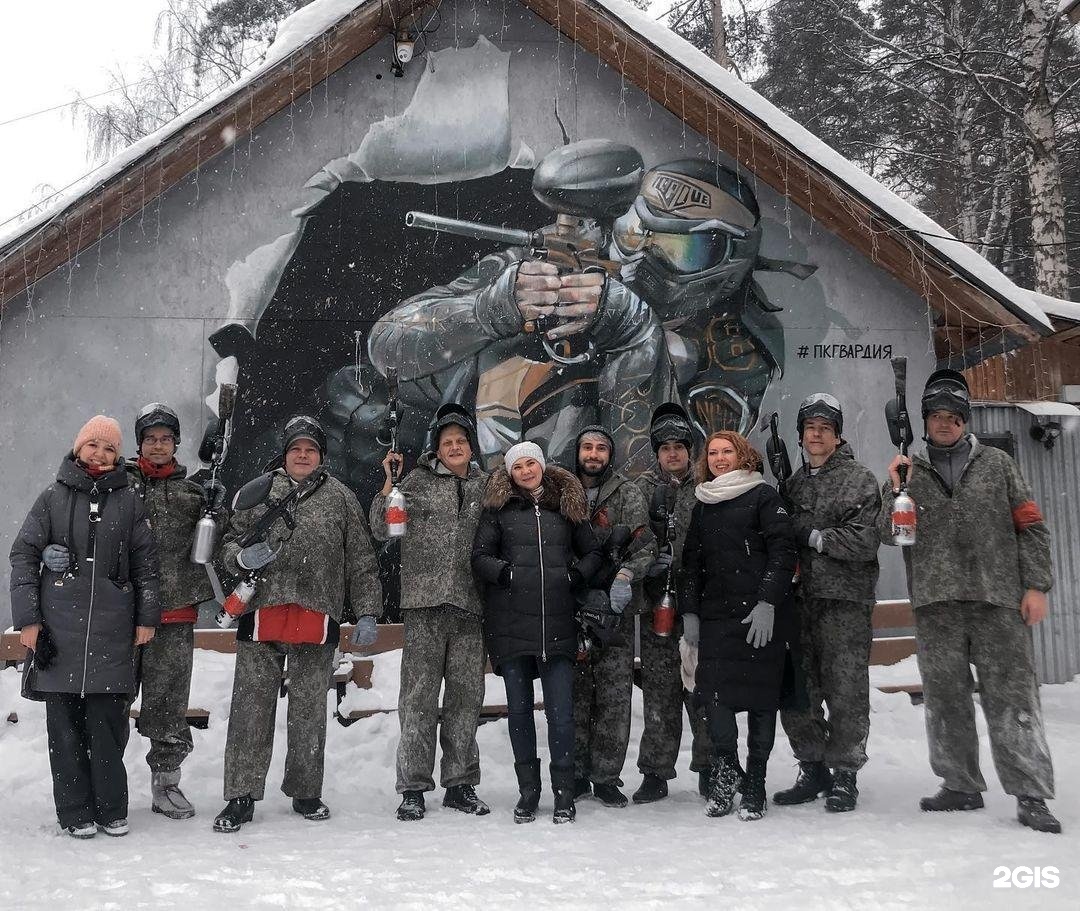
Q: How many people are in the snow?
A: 10